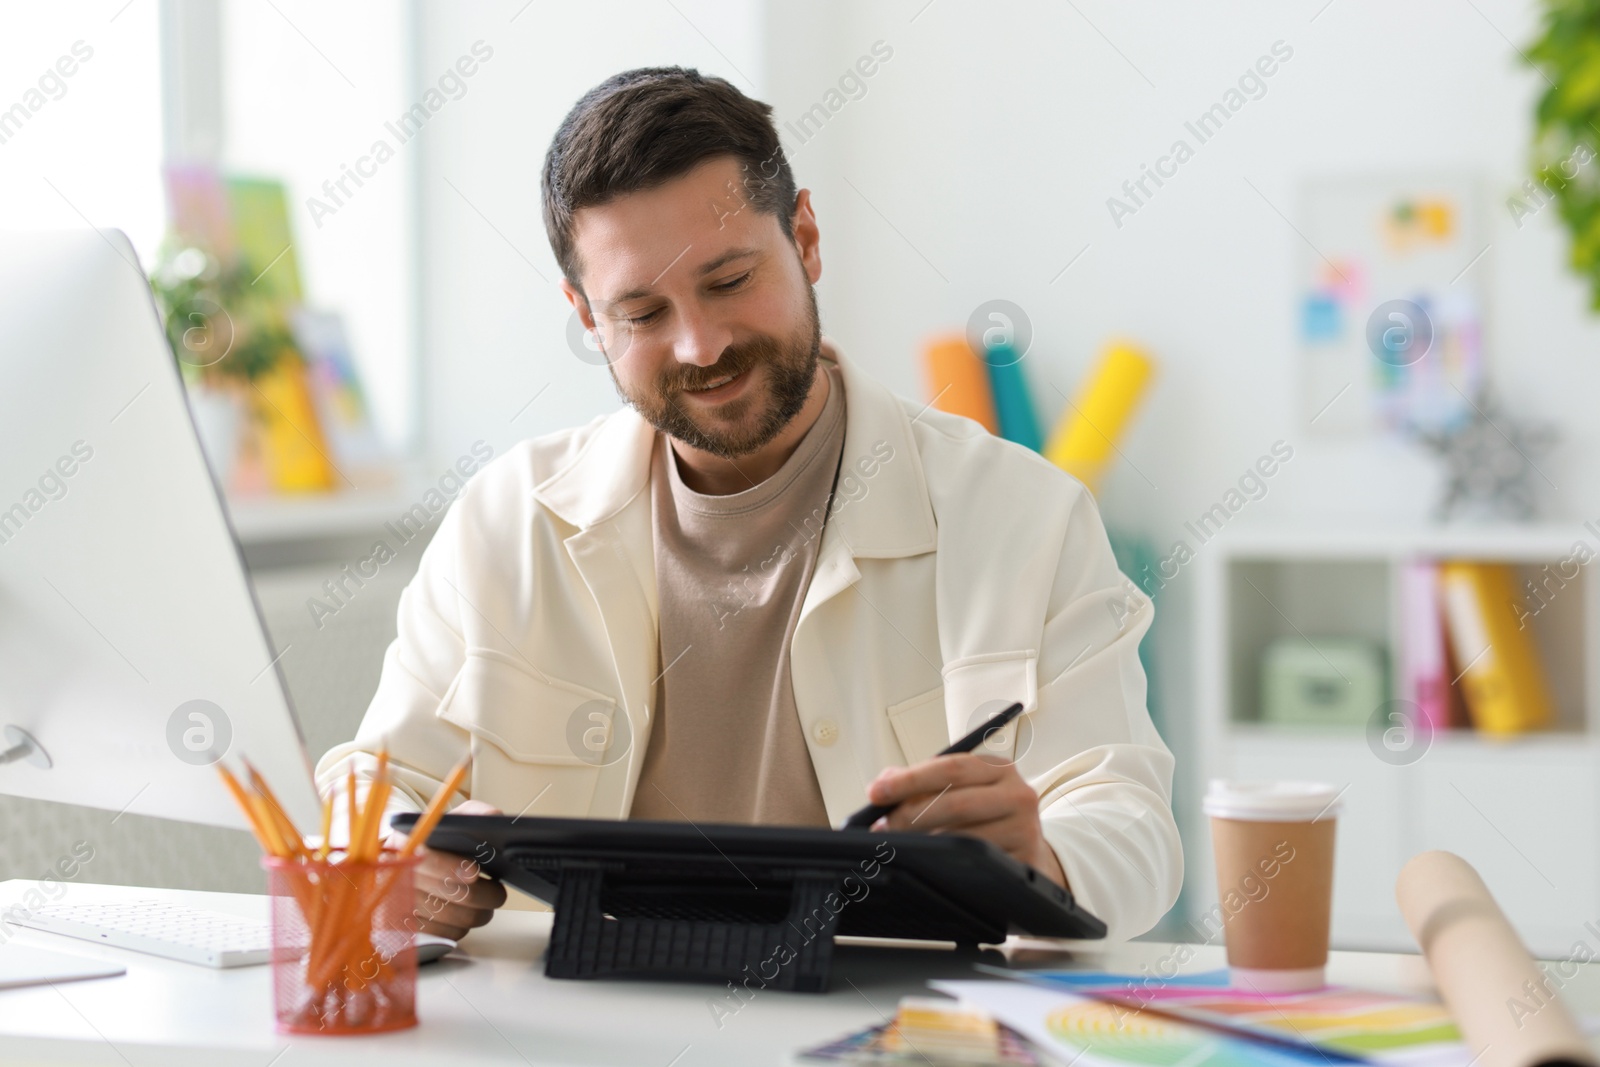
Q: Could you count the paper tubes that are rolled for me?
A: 4